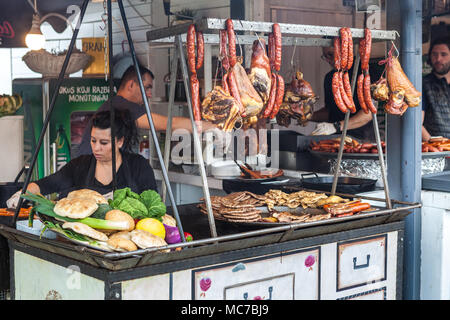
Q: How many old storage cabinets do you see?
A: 1